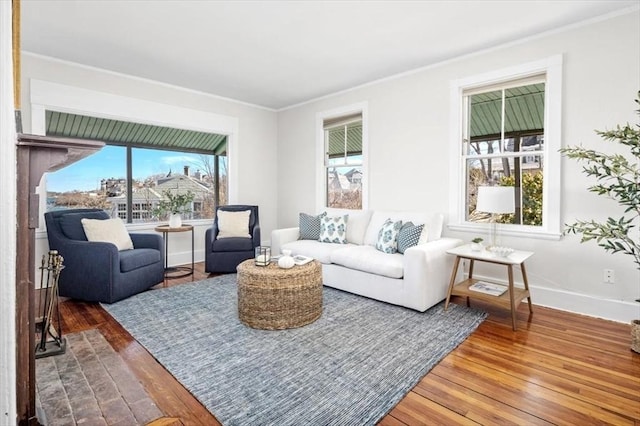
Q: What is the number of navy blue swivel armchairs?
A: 2